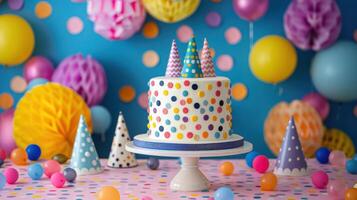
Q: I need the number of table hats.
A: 3